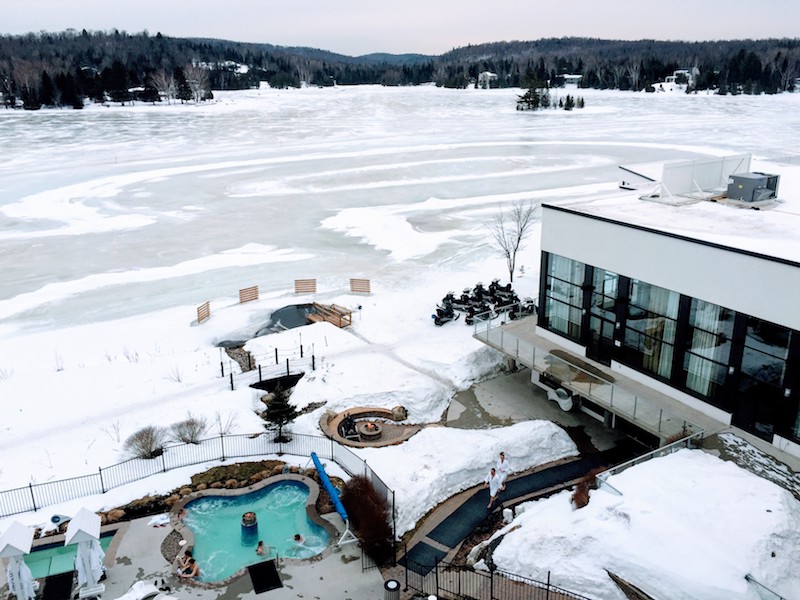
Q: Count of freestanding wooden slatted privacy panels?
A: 4